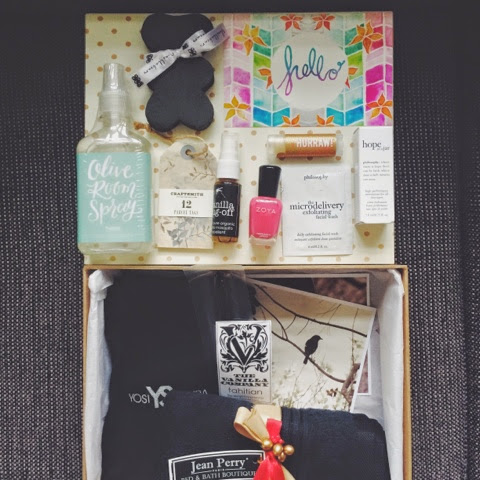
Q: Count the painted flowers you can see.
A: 10